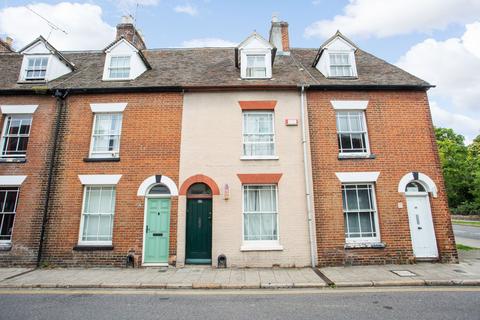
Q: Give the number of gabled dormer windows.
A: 4